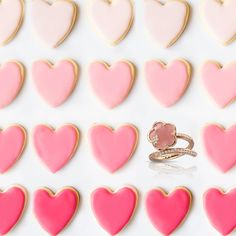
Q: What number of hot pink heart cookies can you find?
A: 5